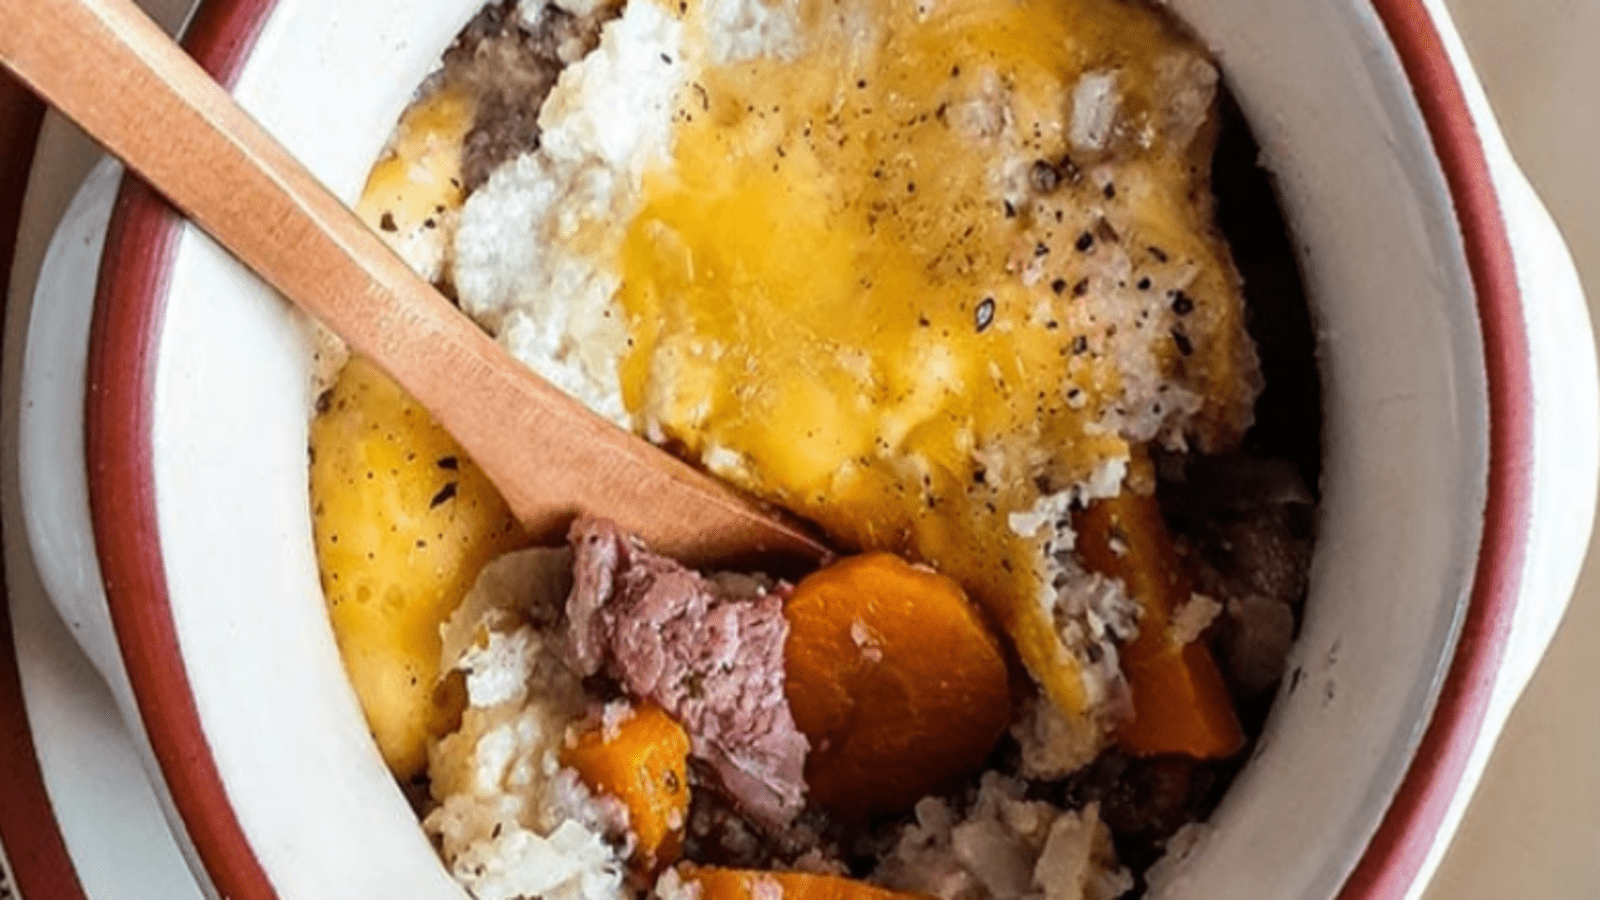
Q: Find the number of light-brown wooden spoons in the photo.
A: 1